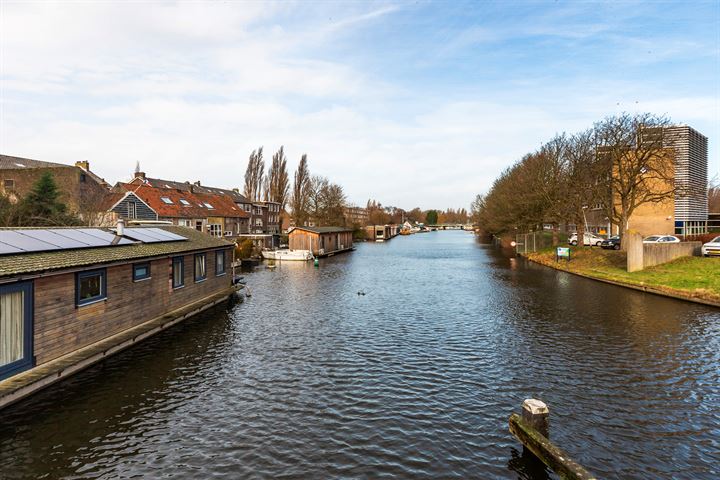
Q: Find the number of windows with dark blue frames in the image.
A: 6